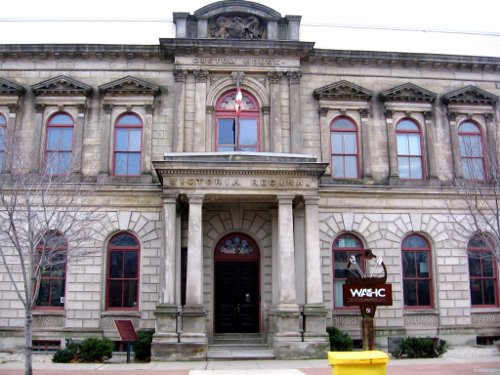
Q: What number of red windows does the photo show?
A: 12